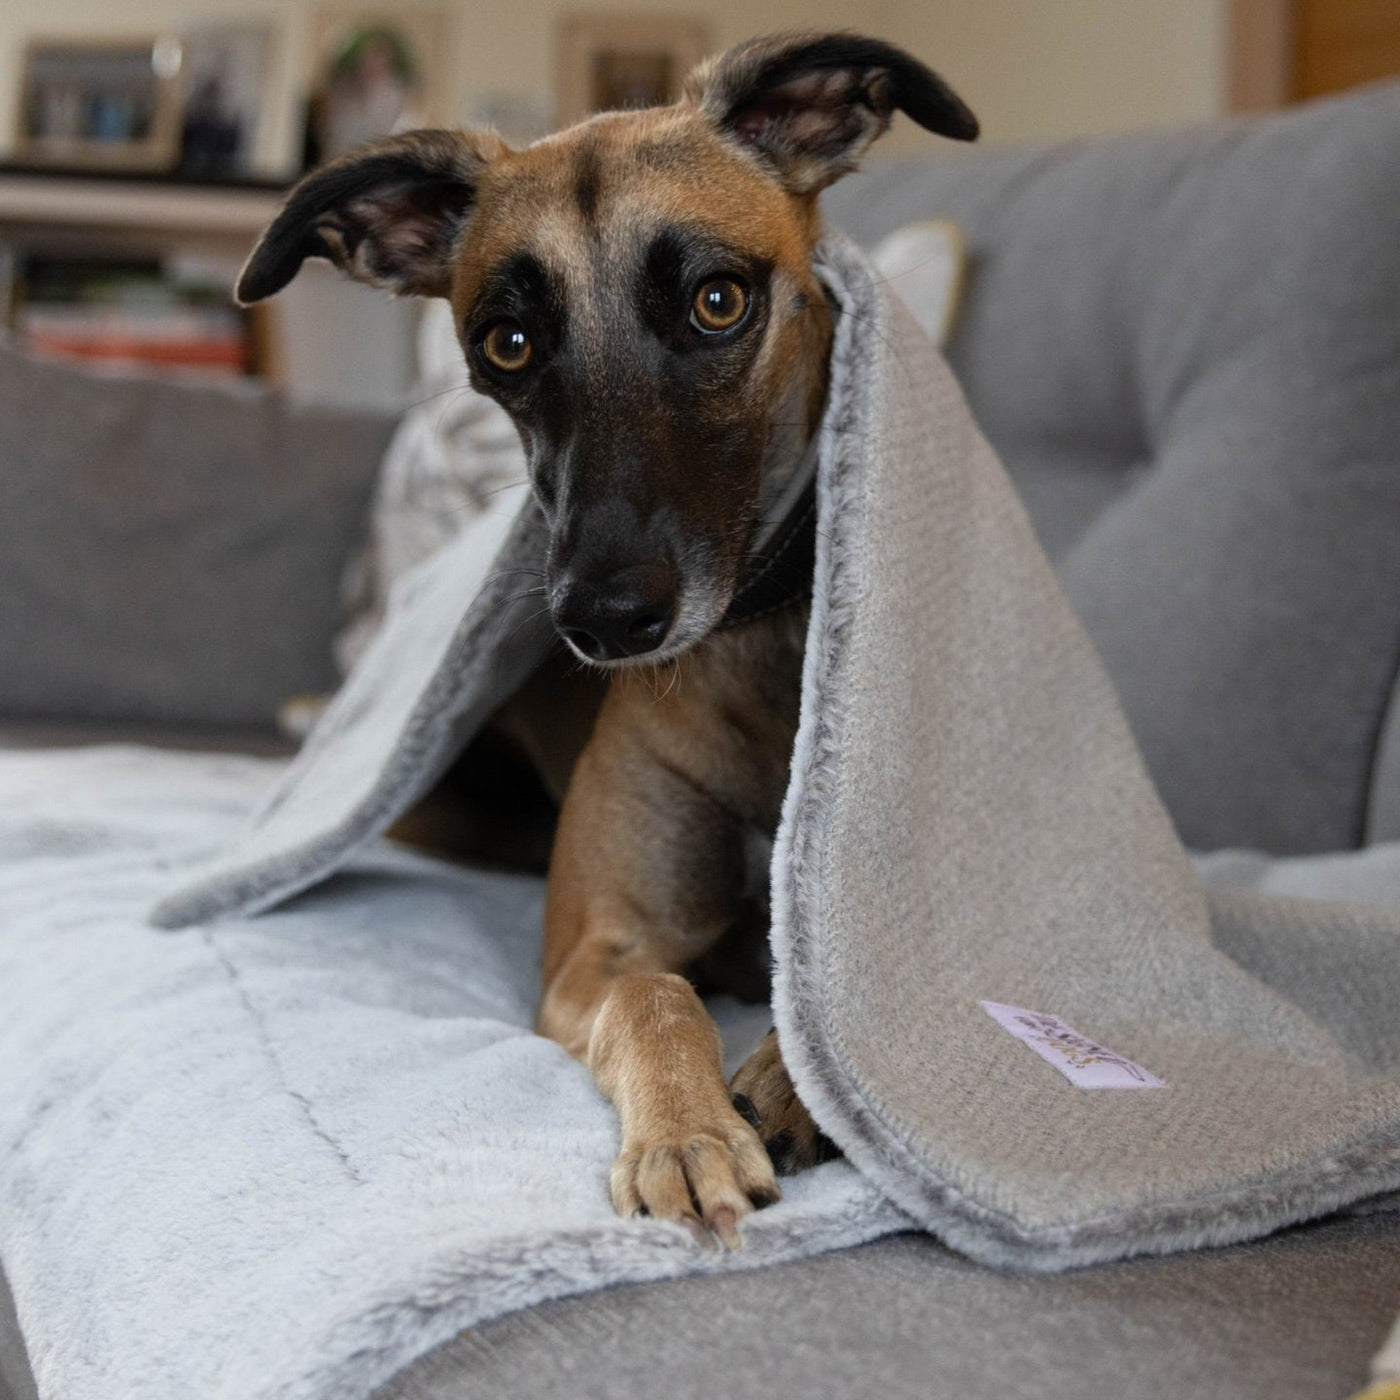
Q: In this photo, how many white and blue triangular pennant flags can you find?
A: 0